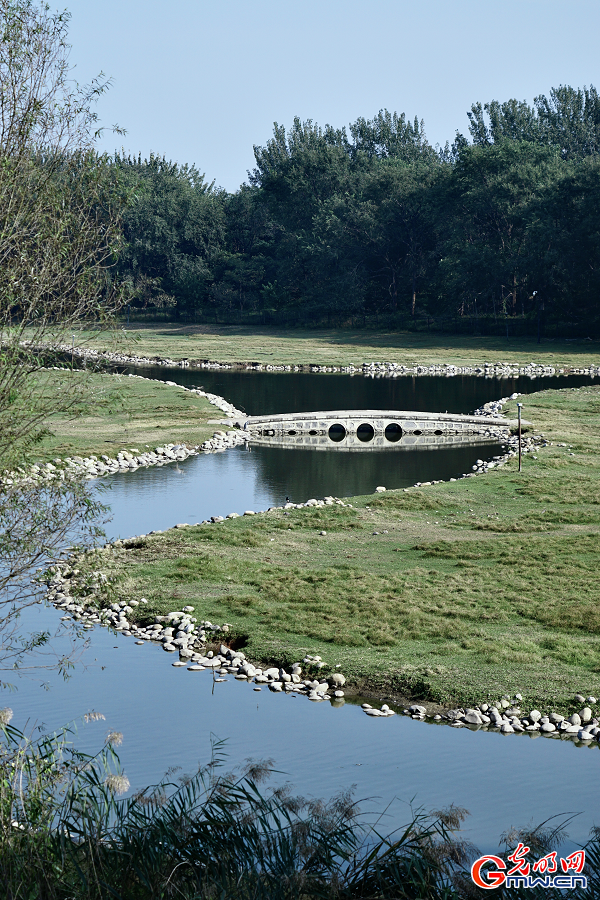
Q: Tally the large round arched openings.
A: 3